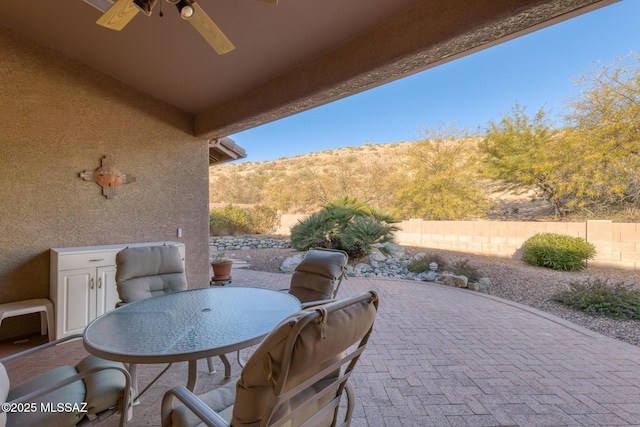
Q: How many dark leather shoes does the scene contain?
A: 0